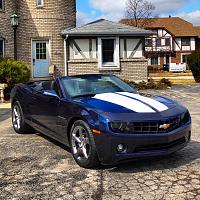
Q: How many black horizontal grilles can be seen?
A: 2